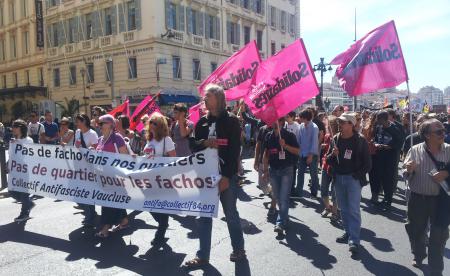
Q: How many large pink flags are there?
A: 3